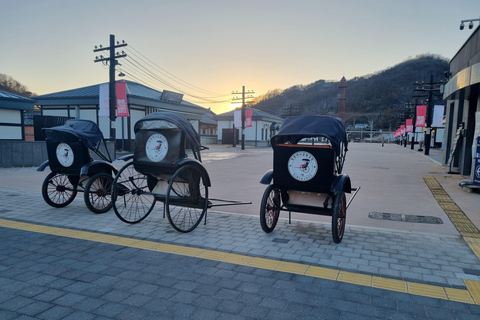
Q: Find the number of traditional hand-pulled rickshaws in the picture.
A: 3